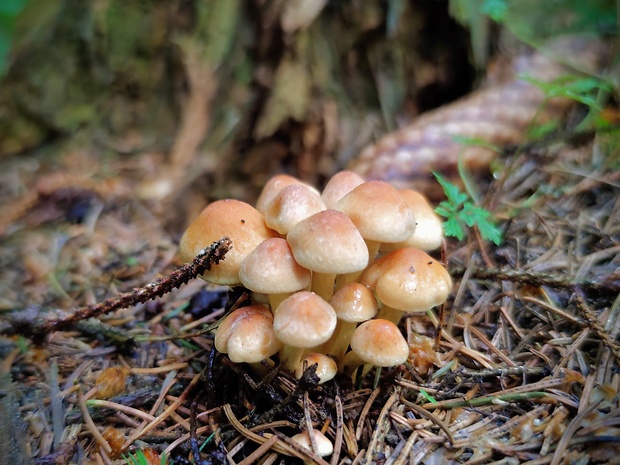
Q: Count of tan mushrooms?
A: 15